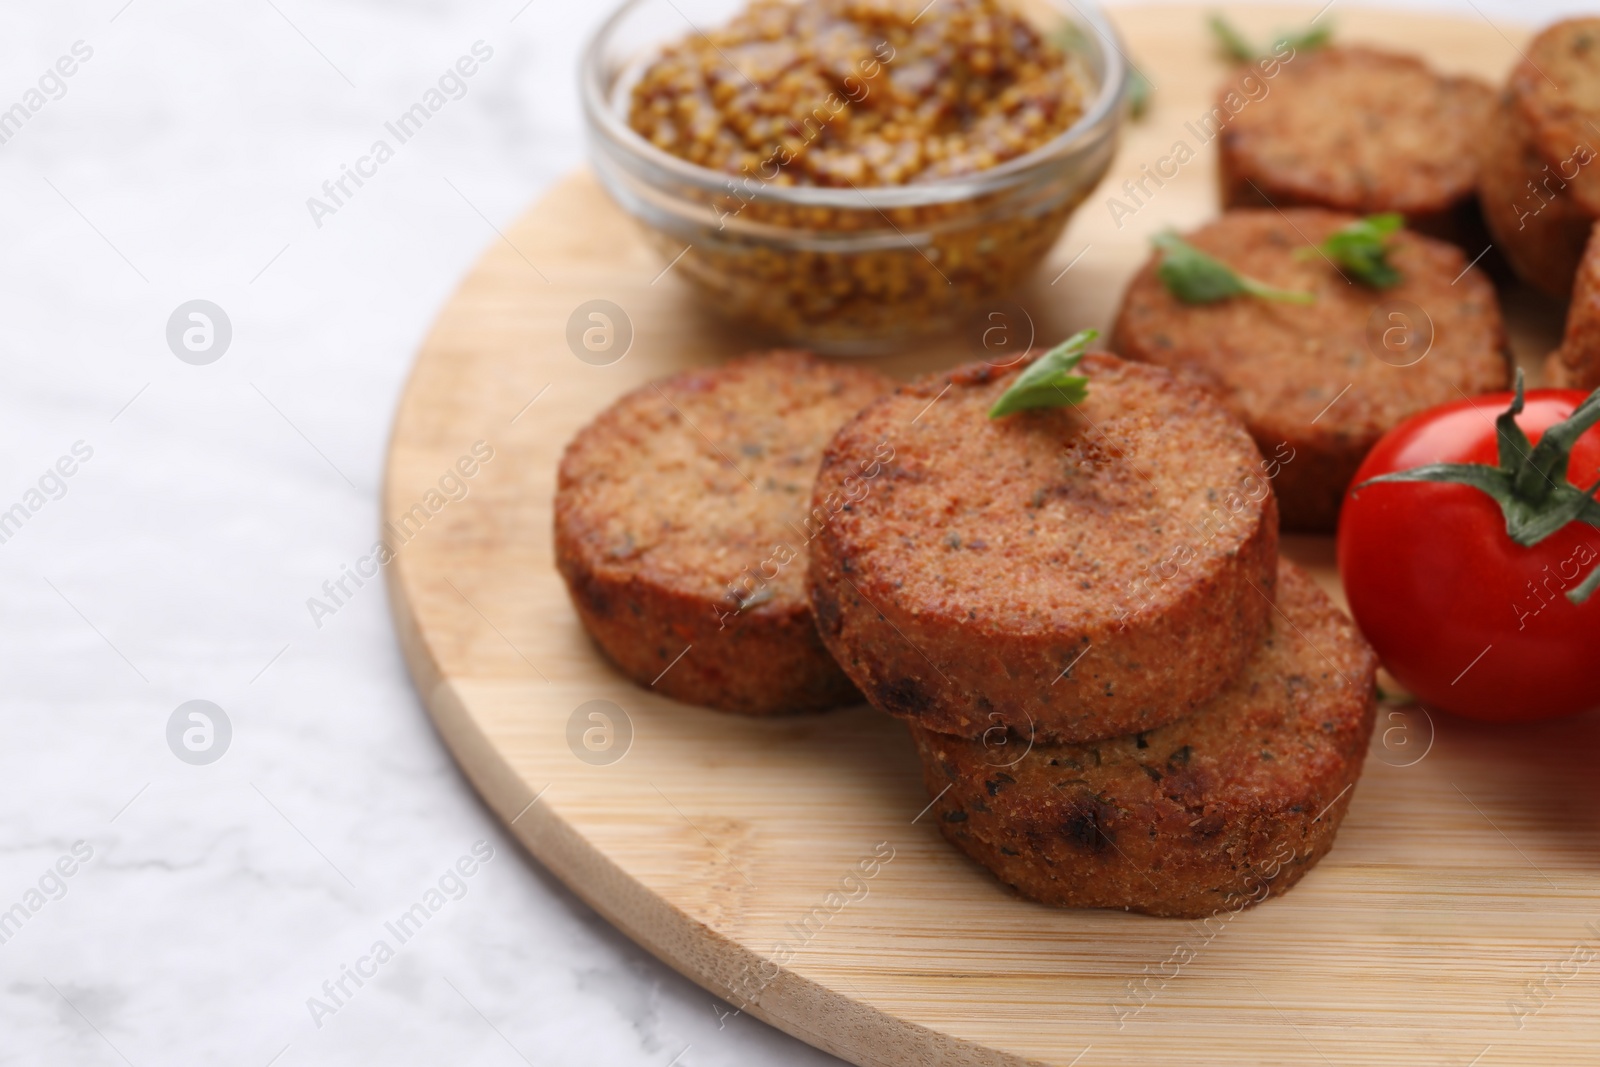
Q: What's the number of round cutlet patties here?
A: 7